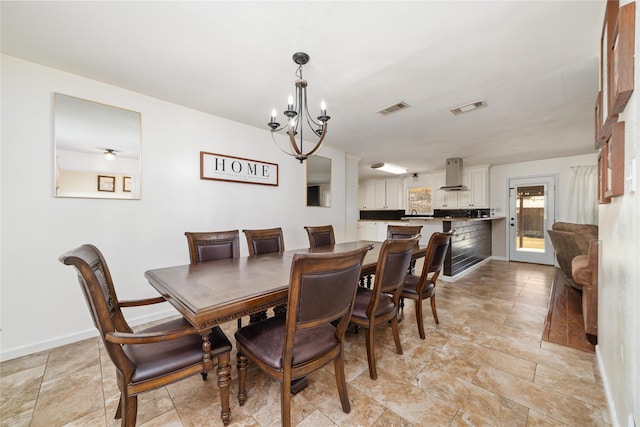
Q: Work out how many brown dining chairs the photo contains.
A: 8